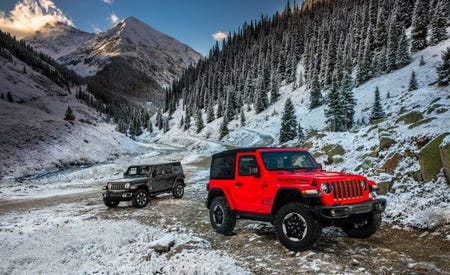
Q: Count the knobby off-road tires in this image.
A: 6